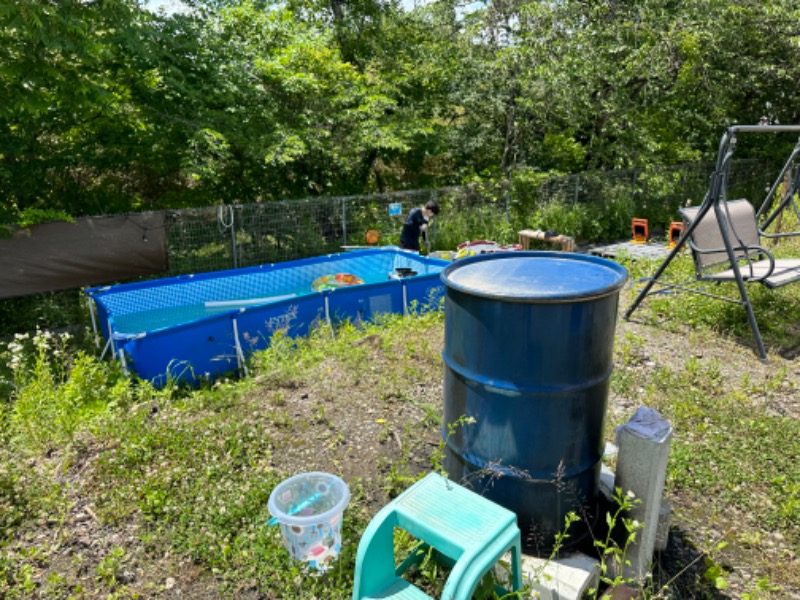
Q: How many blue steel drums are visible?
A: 1